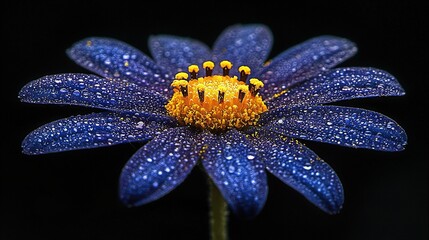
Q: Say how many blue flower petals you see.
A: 11